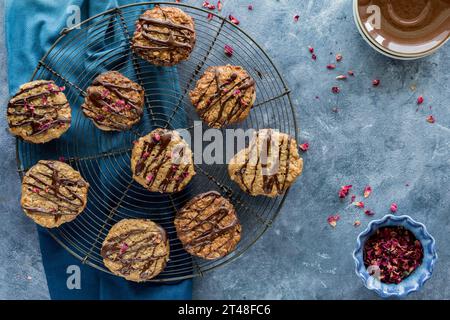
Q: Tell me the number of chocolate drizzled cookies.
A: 9